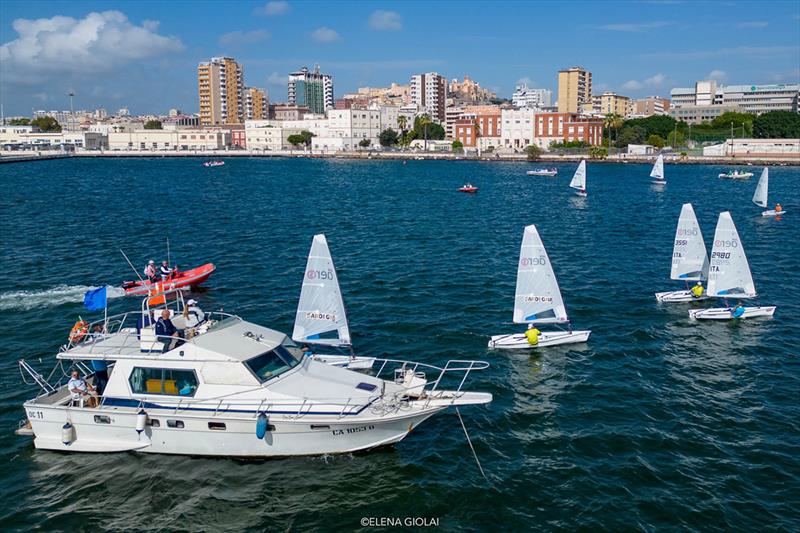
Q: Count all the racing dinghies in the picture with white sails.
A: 7